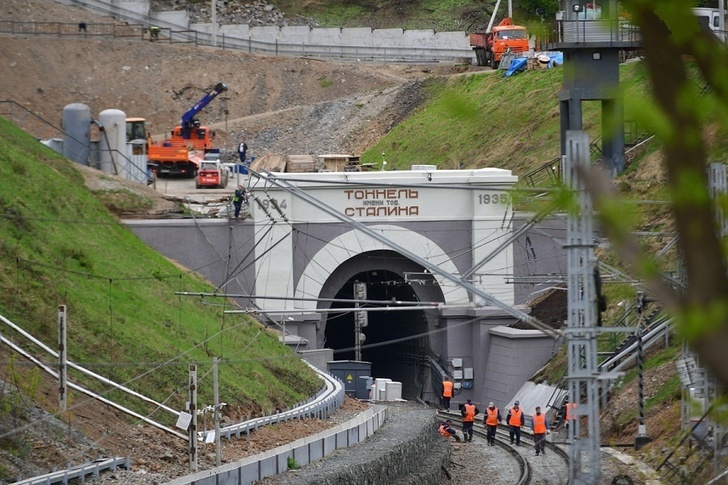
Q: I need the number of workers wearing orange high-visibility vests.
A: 7